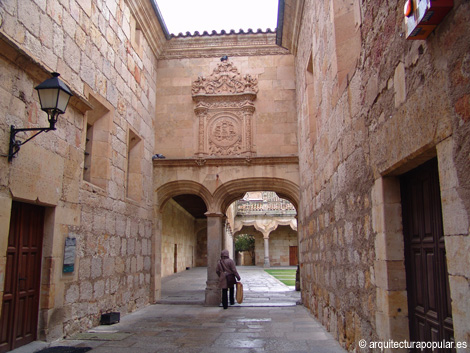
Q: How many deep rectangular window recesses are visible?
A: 2